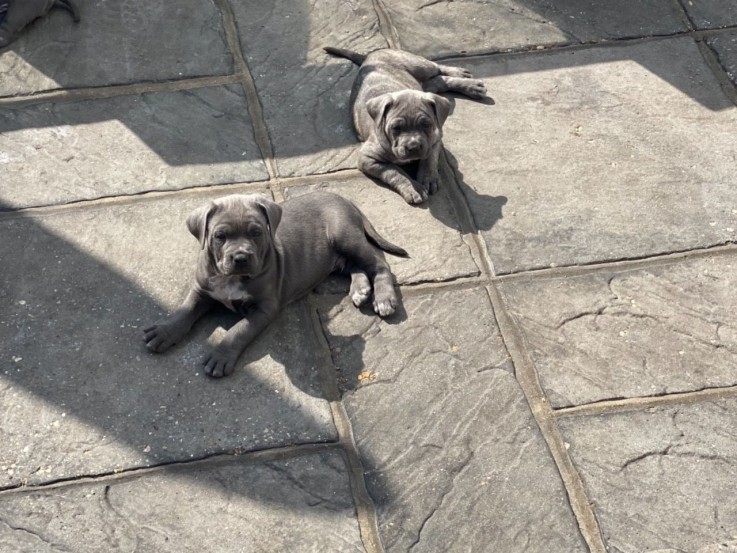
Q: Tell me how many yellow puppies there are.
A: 0